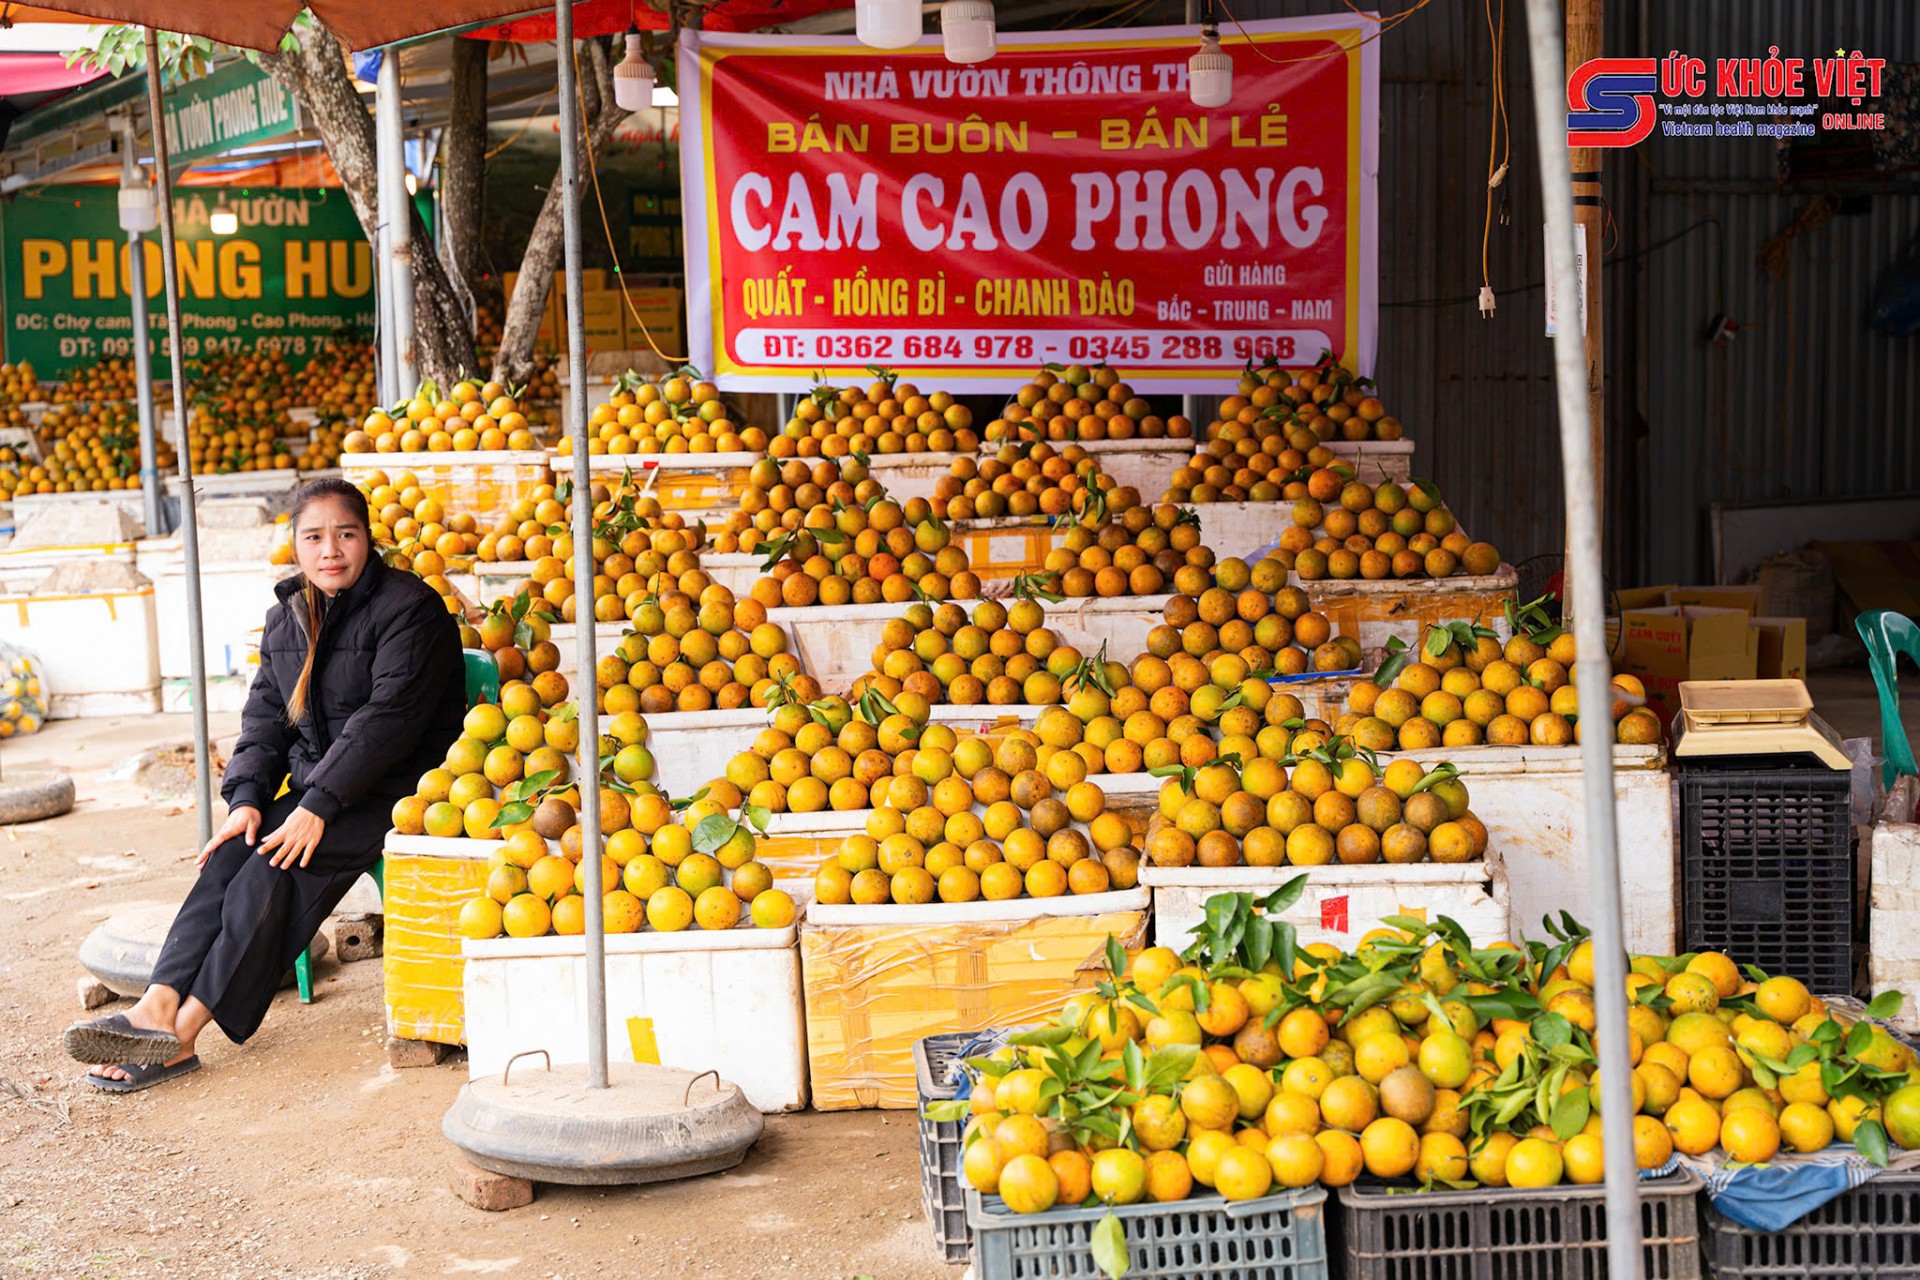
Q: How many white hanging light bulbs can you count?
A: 6